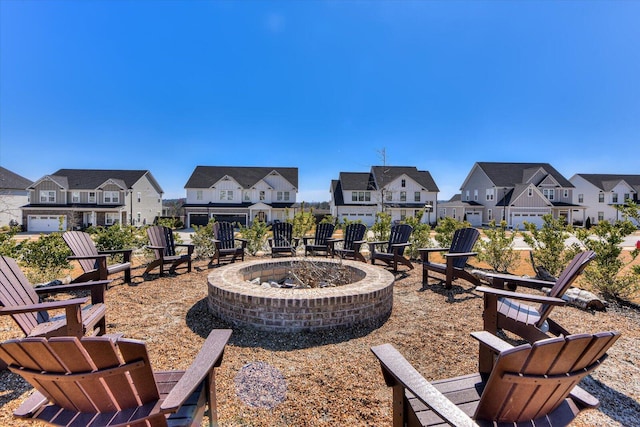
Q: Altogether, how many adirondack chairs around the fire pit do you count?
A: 12